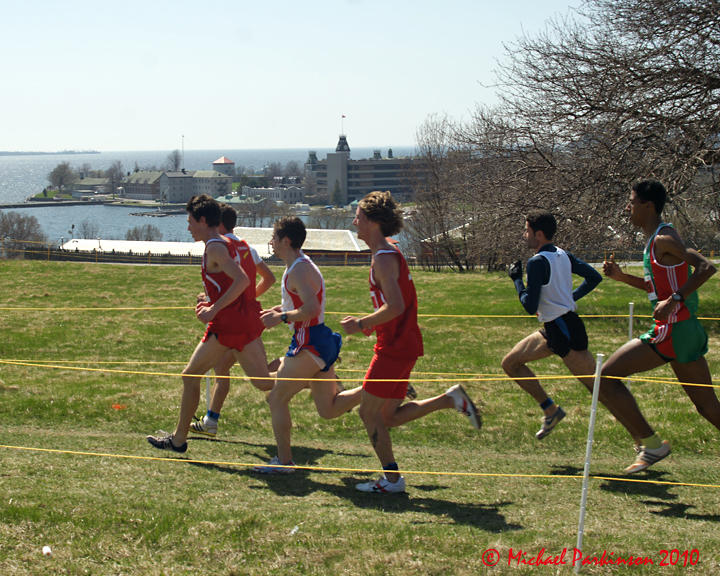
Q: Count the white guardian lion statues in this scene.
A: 0